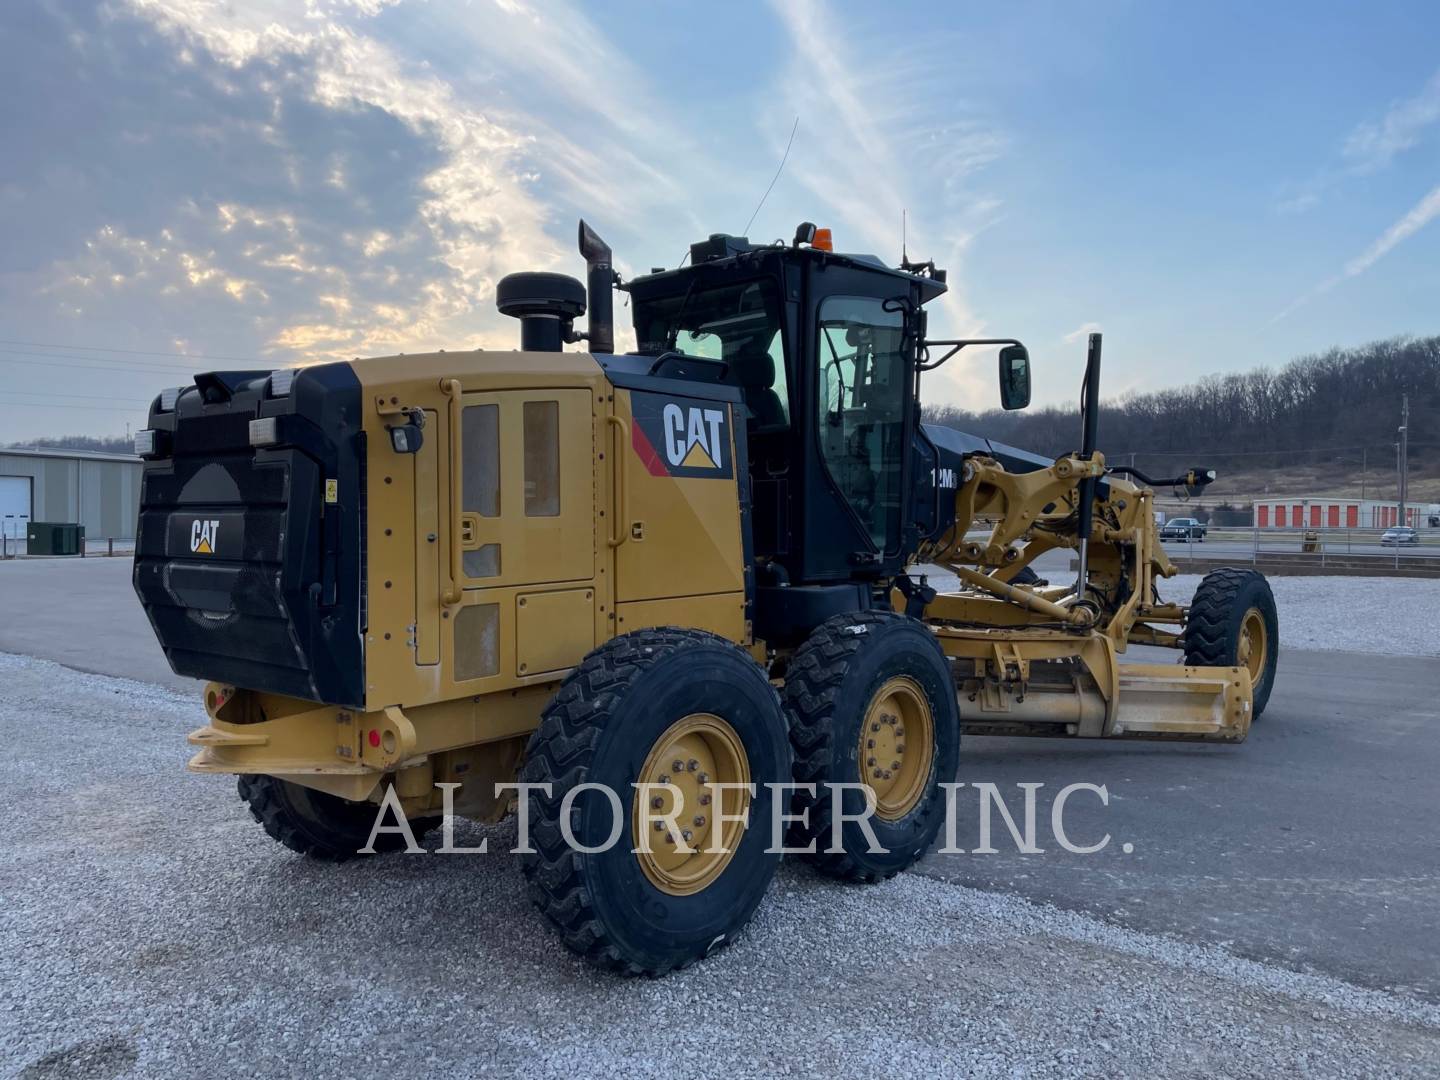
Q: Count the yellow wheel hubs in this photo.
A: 3